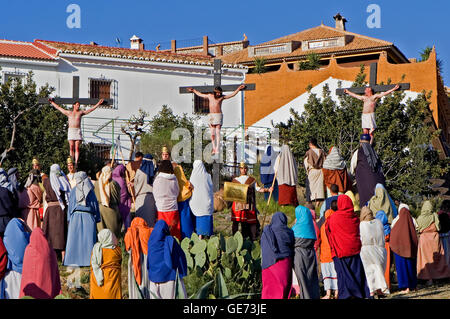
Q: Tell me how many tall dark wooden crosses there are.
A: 3